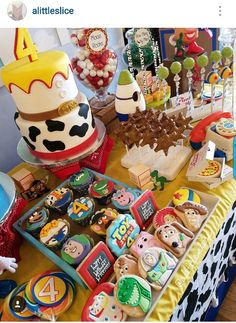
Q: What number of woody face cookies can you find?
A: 1